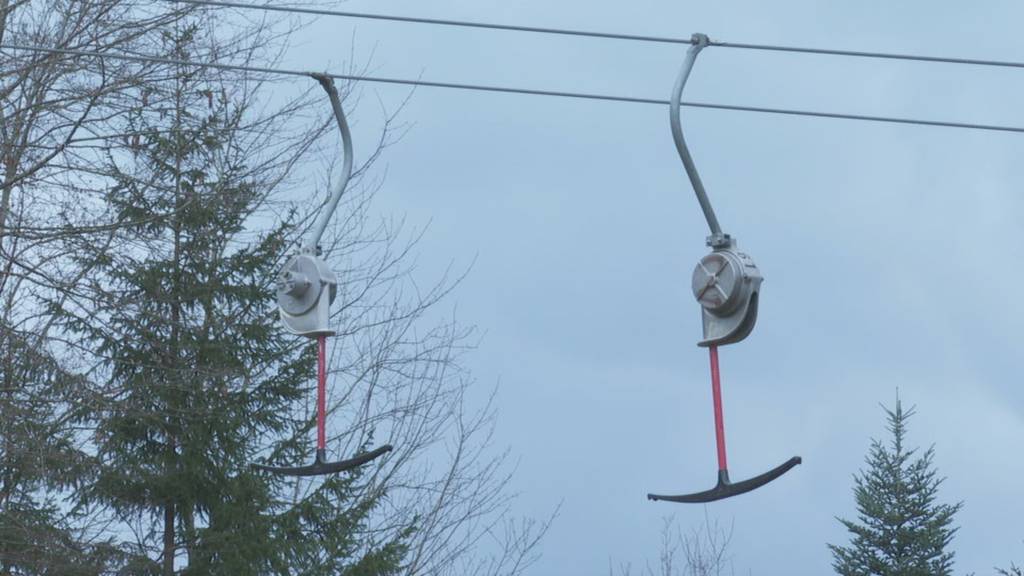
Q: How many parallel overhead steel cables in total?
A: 2